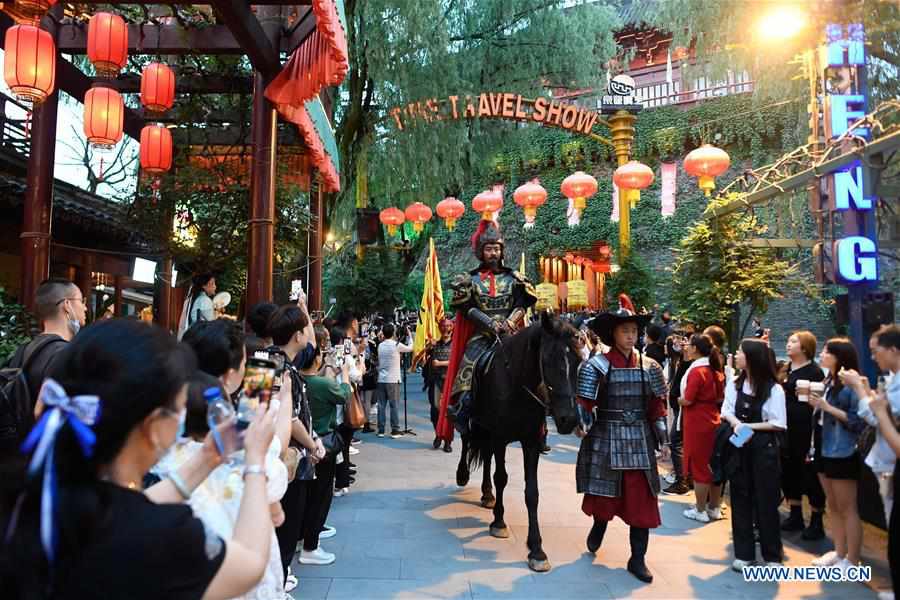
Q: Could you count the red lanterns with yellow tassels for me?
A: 8